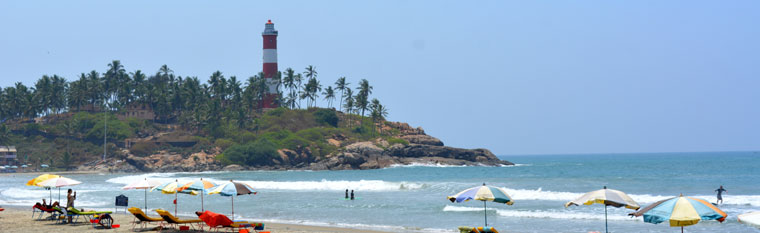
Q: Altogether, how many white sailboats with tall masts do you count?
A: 0